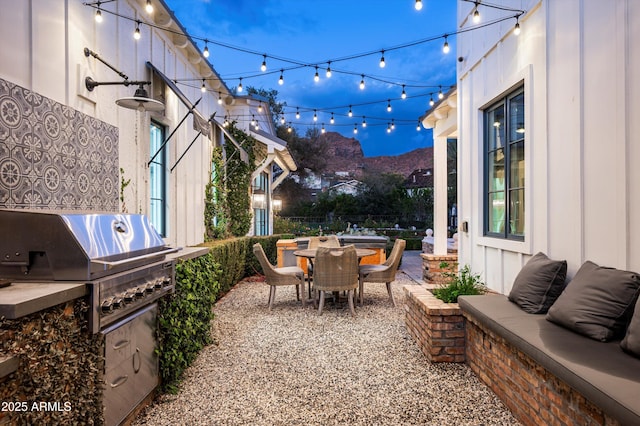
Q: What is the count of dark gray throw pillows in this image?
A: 3